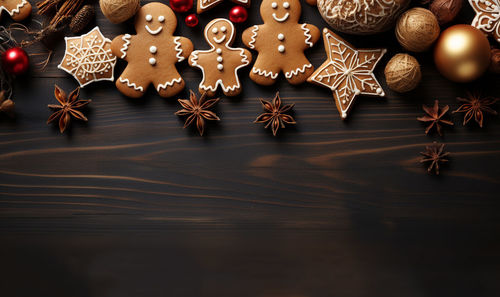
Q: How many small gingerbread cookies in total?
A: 1